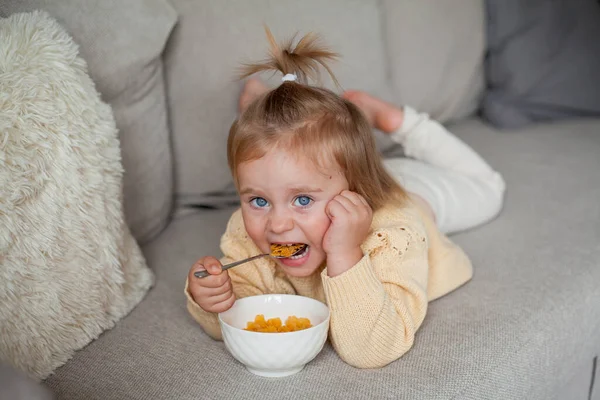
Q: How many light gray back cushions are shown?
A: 3